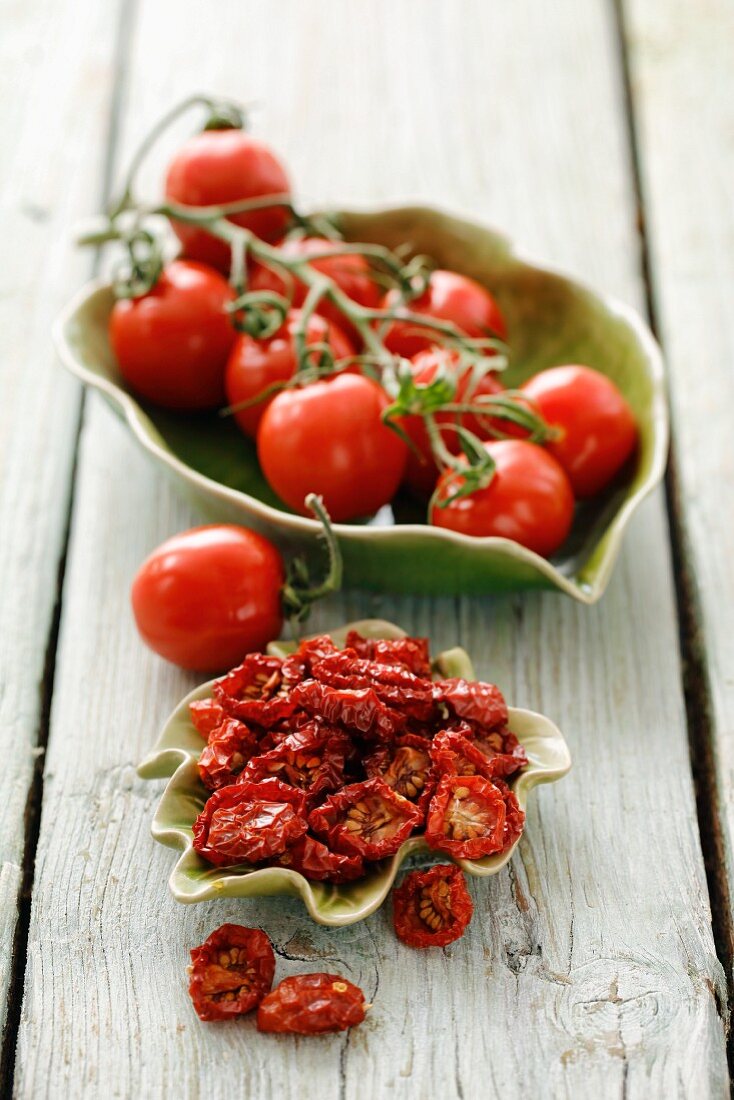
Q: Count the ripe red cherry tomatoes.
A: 10